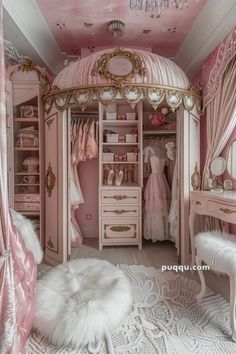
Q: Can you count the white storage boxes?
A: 6